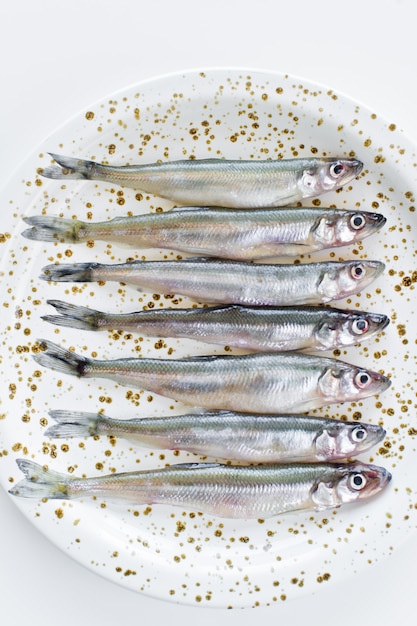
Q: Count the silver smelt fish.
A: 7